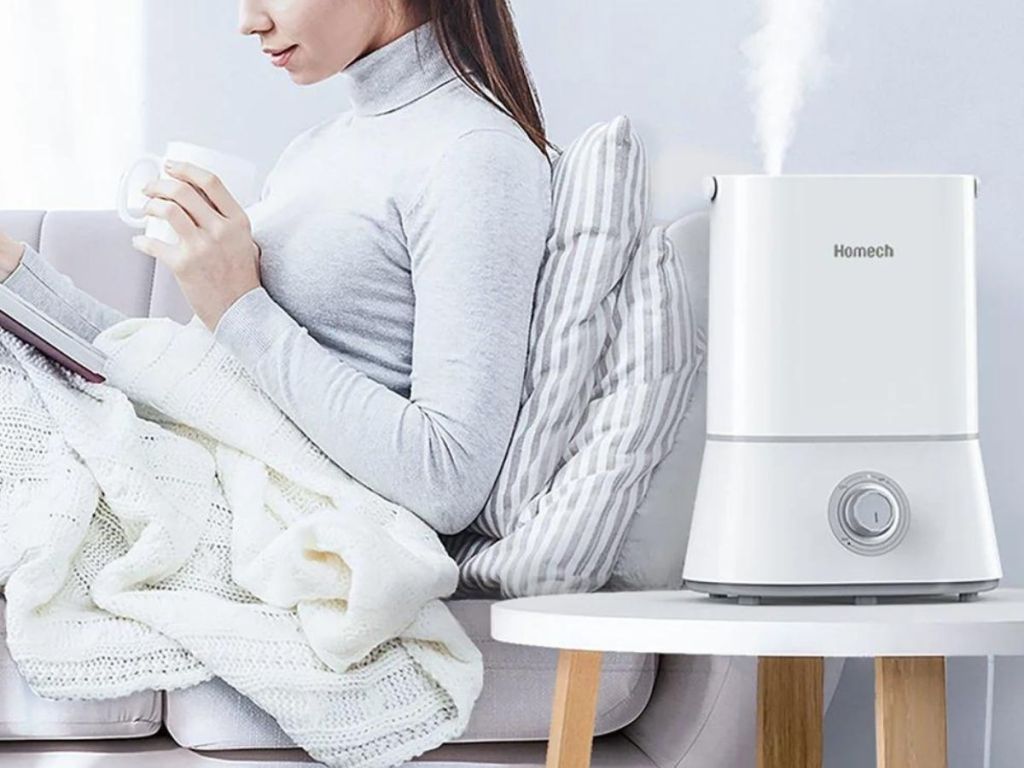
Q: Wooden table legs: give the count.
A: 3